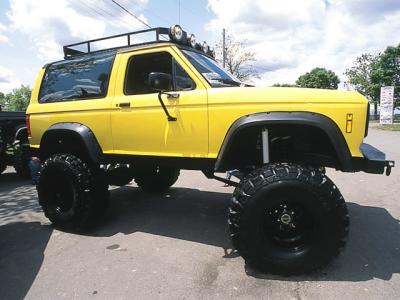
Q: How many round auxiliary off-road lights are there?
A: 4